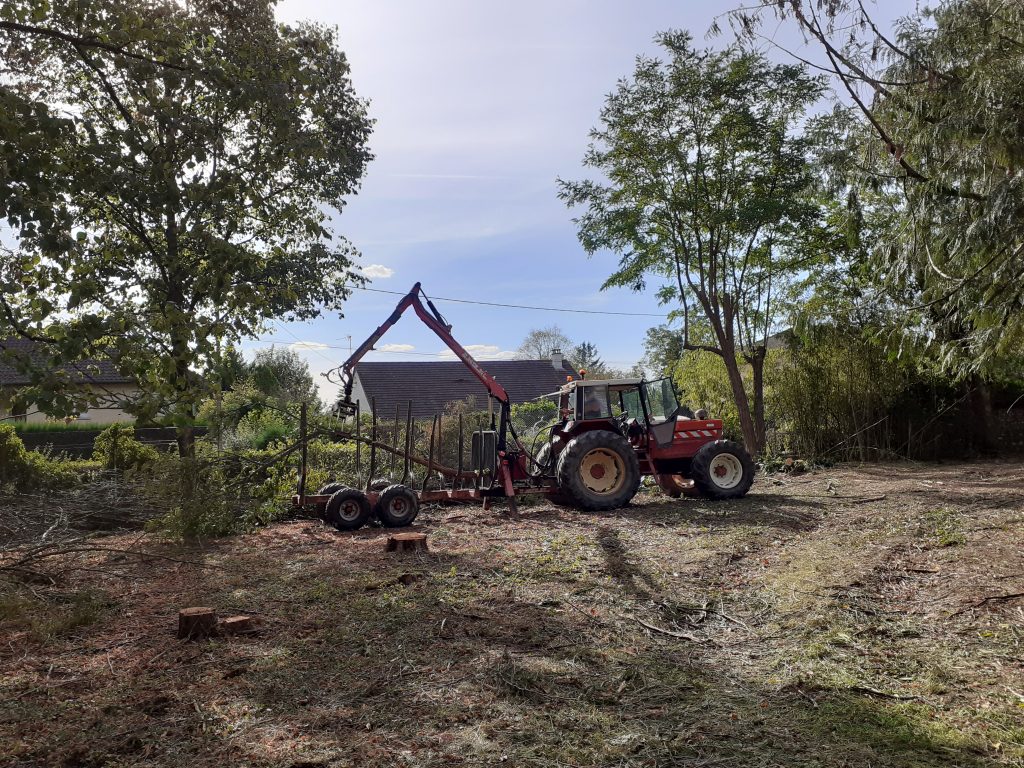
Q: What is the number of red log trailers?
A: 1